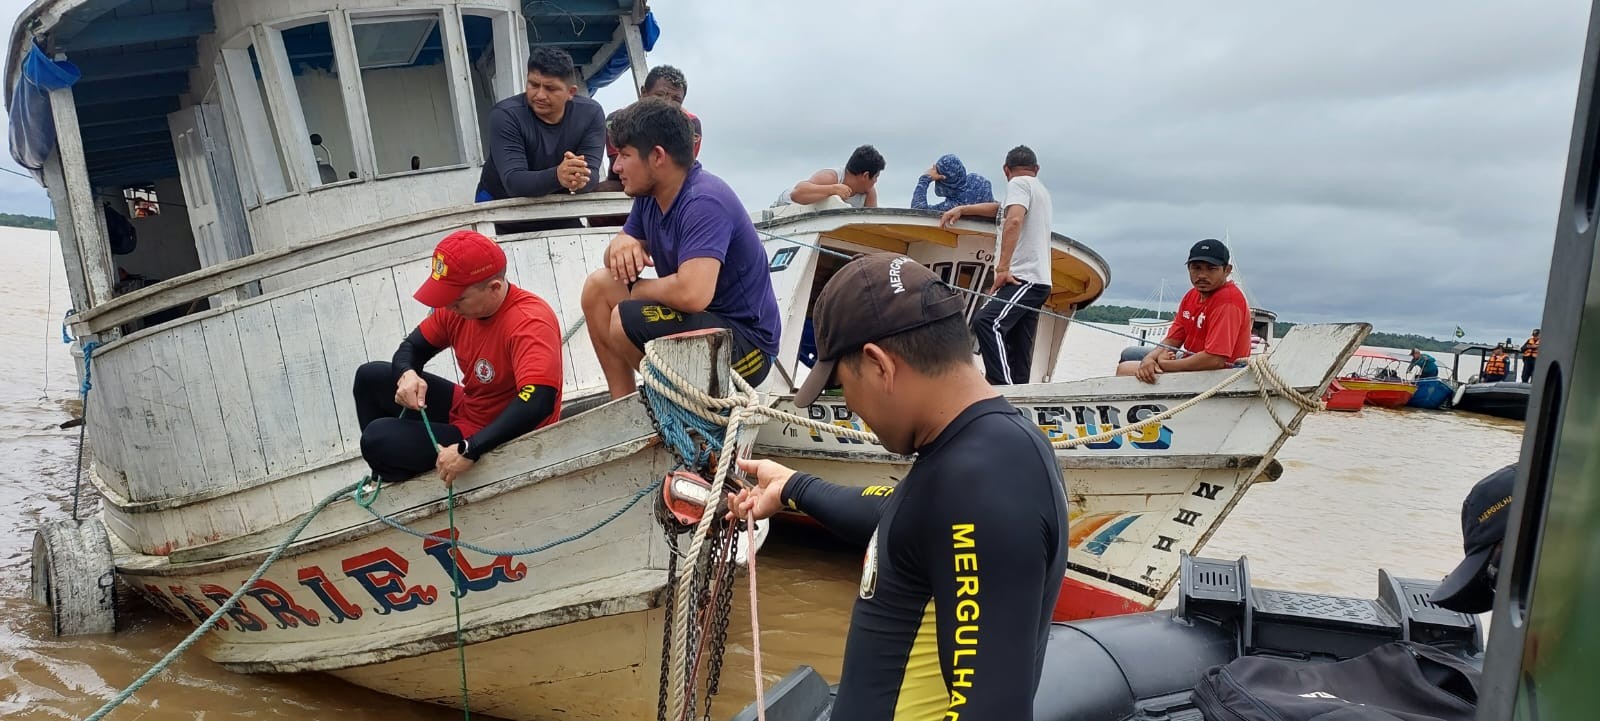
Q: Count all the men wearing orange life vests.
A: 2